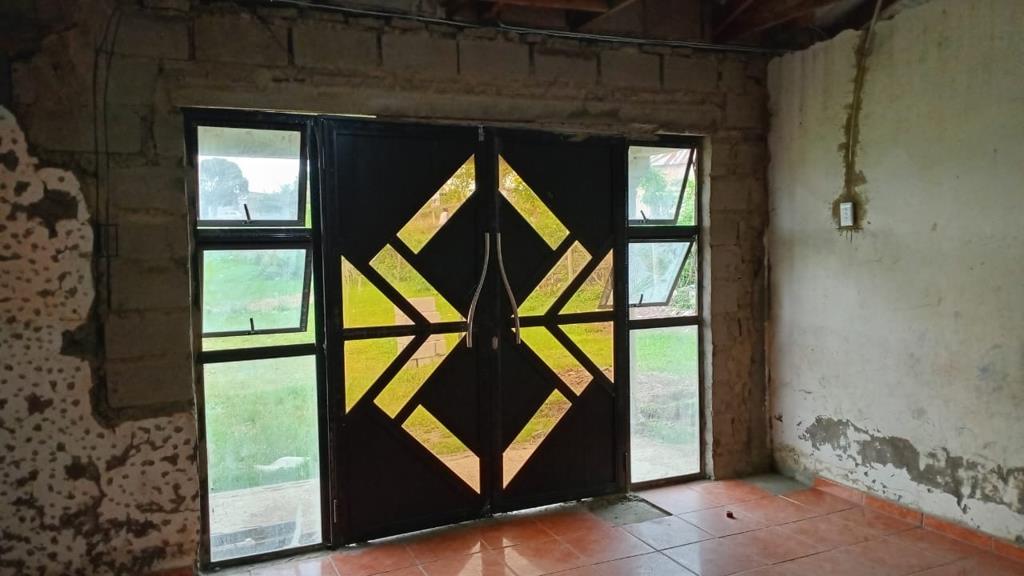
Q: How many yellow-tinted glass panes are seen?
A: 12